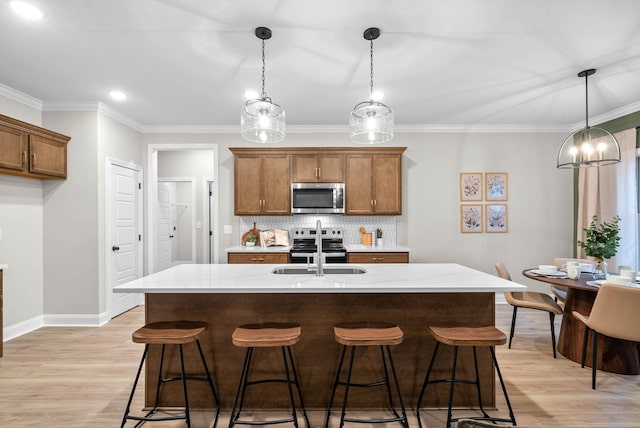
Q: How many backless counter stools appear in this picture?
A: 4